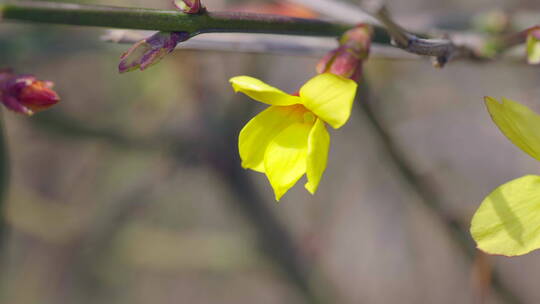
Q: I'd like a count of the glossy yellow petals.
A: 7